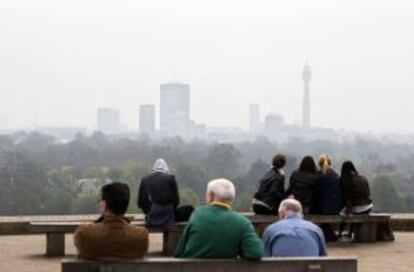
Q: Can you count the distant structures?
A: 6